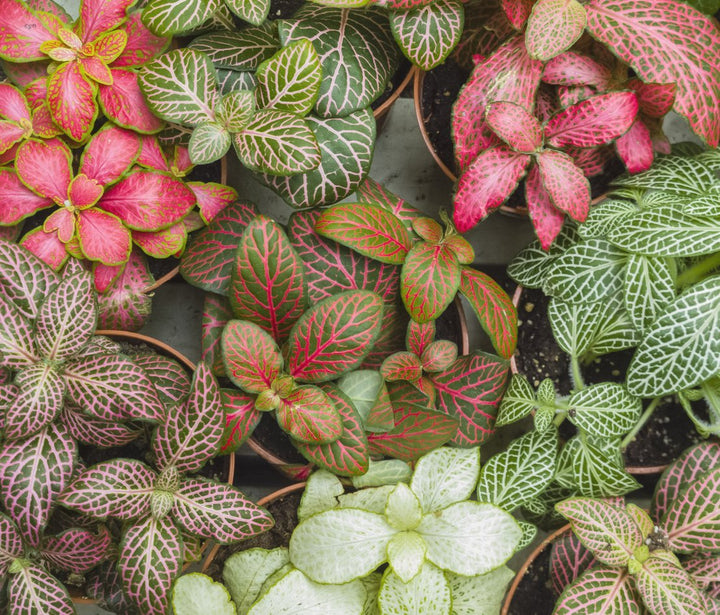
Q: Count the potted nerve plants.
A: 8